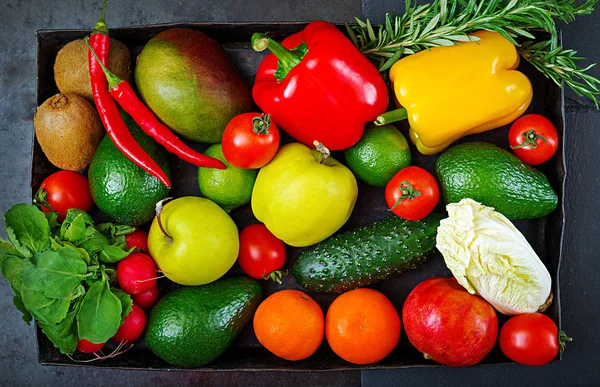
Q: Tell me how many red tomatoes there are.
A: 6